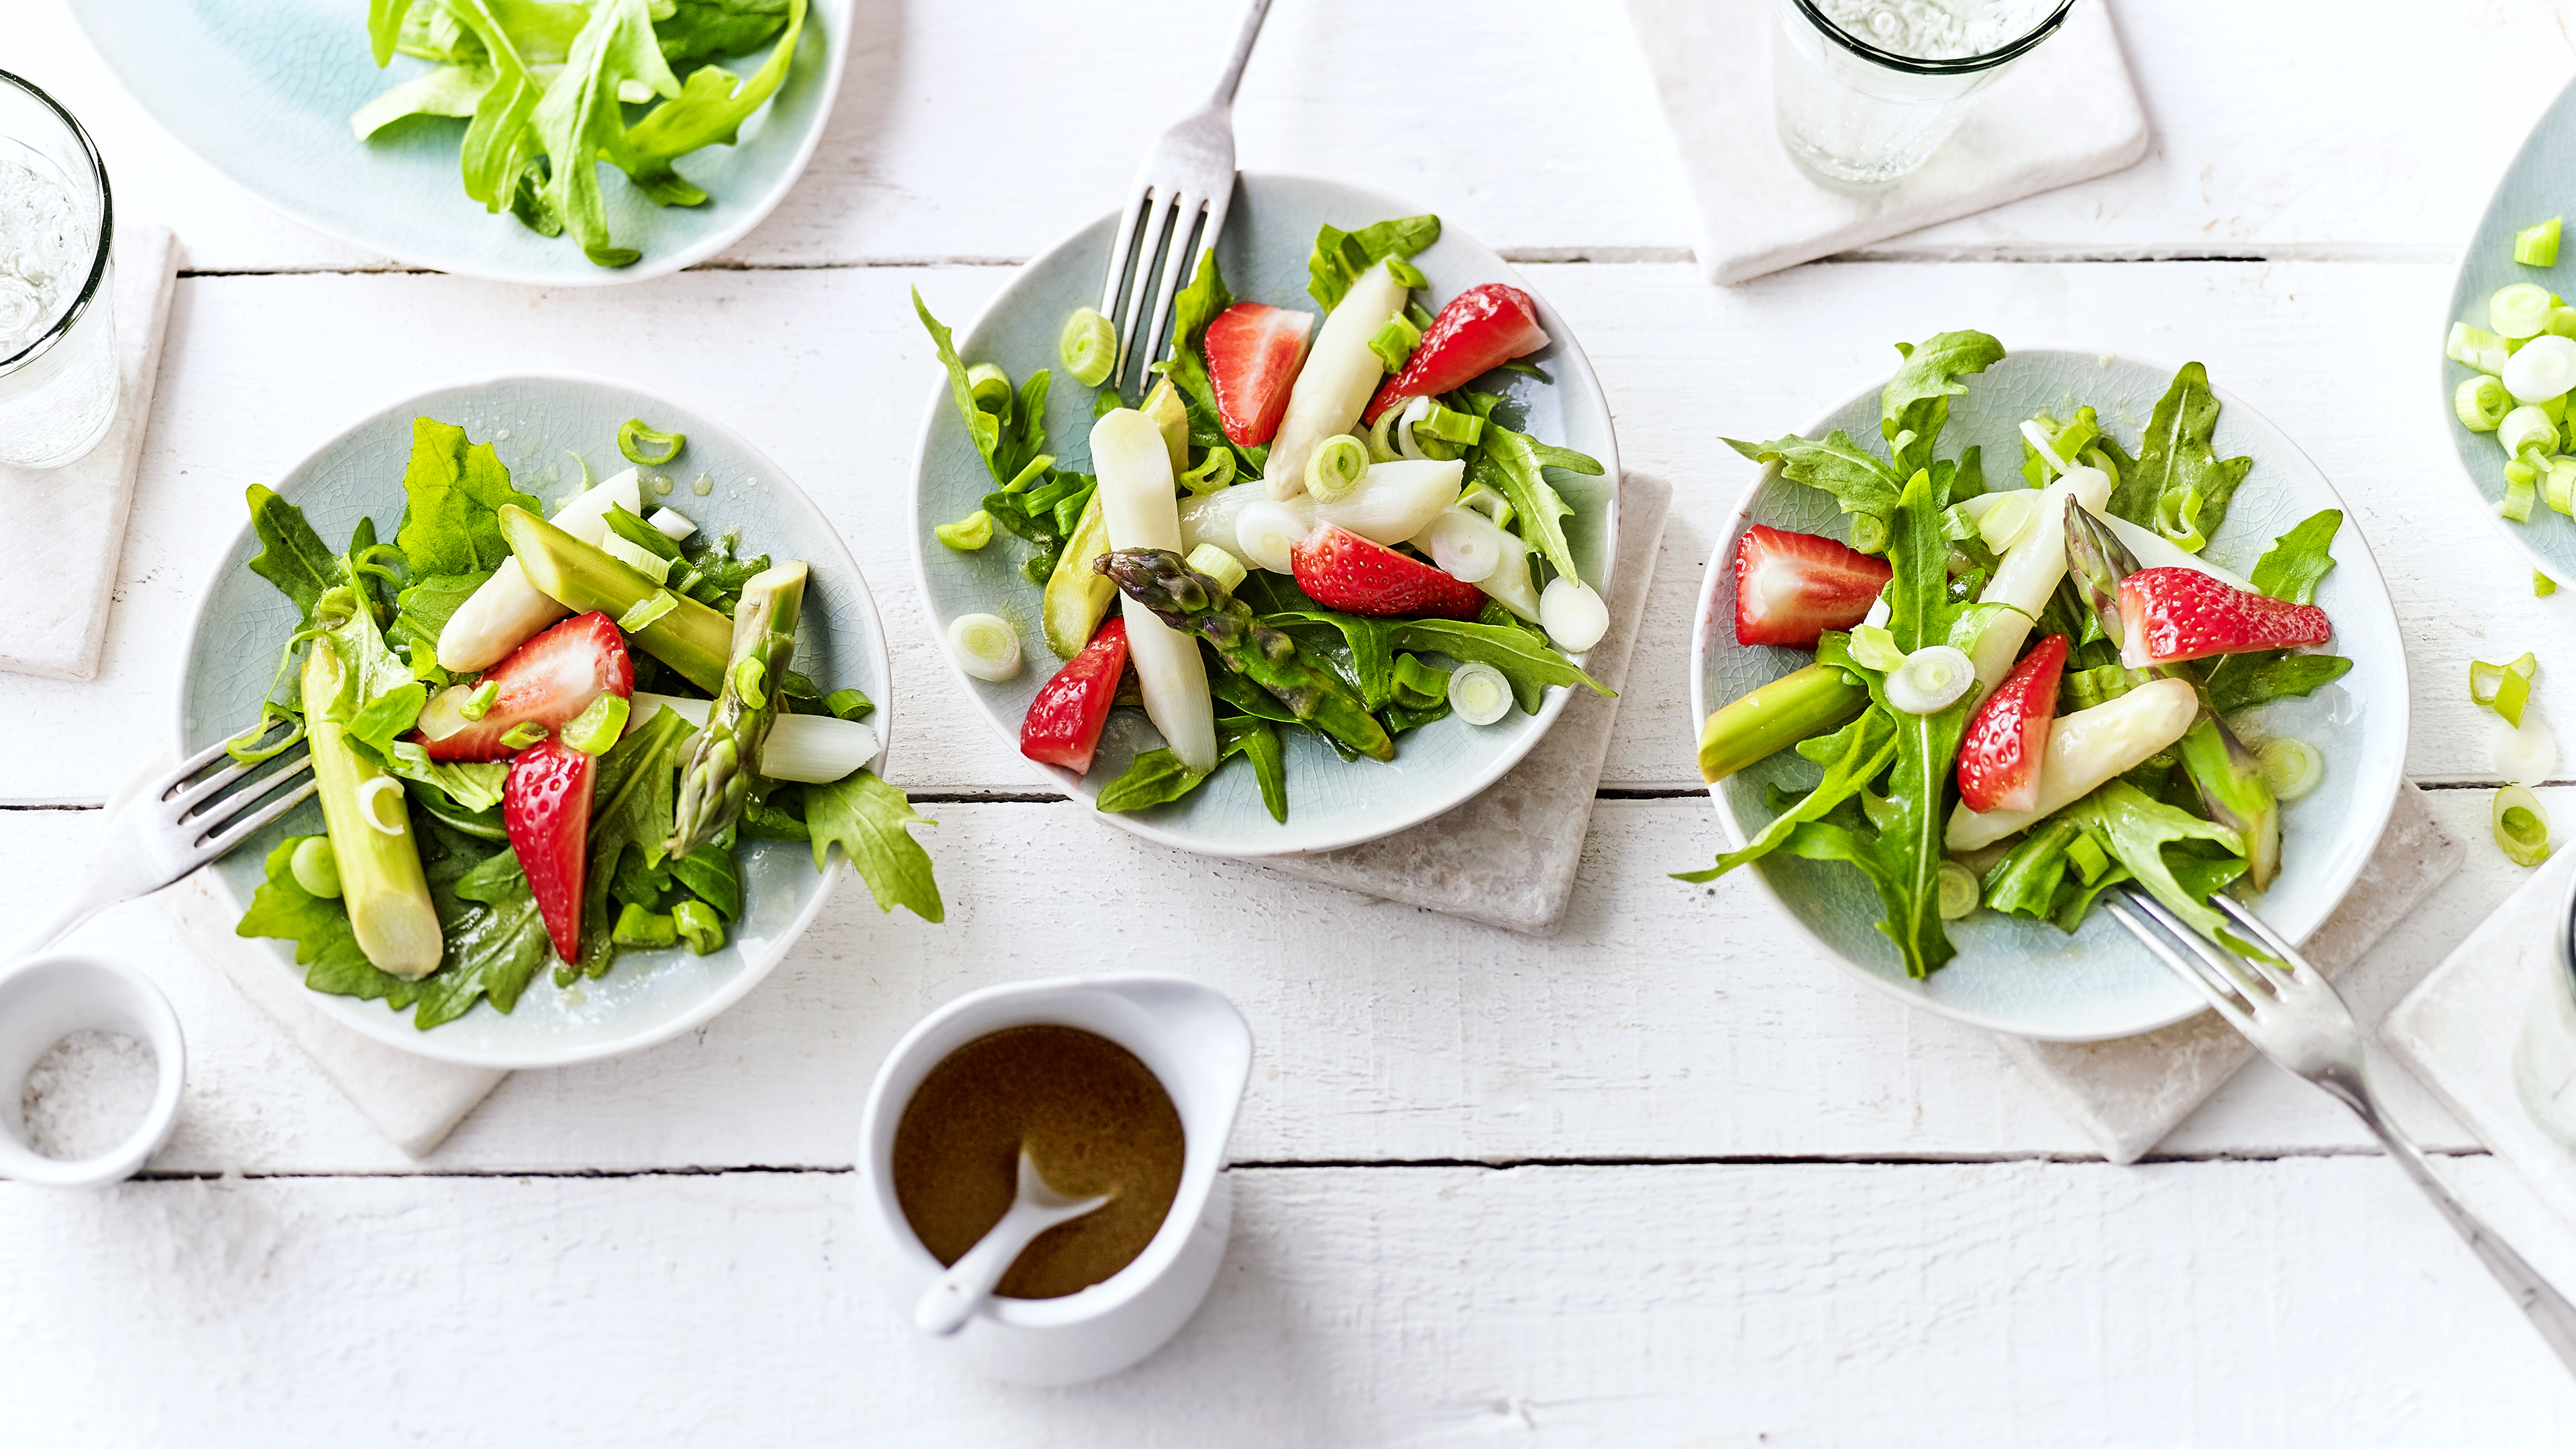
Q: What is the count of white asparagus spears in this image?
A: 9